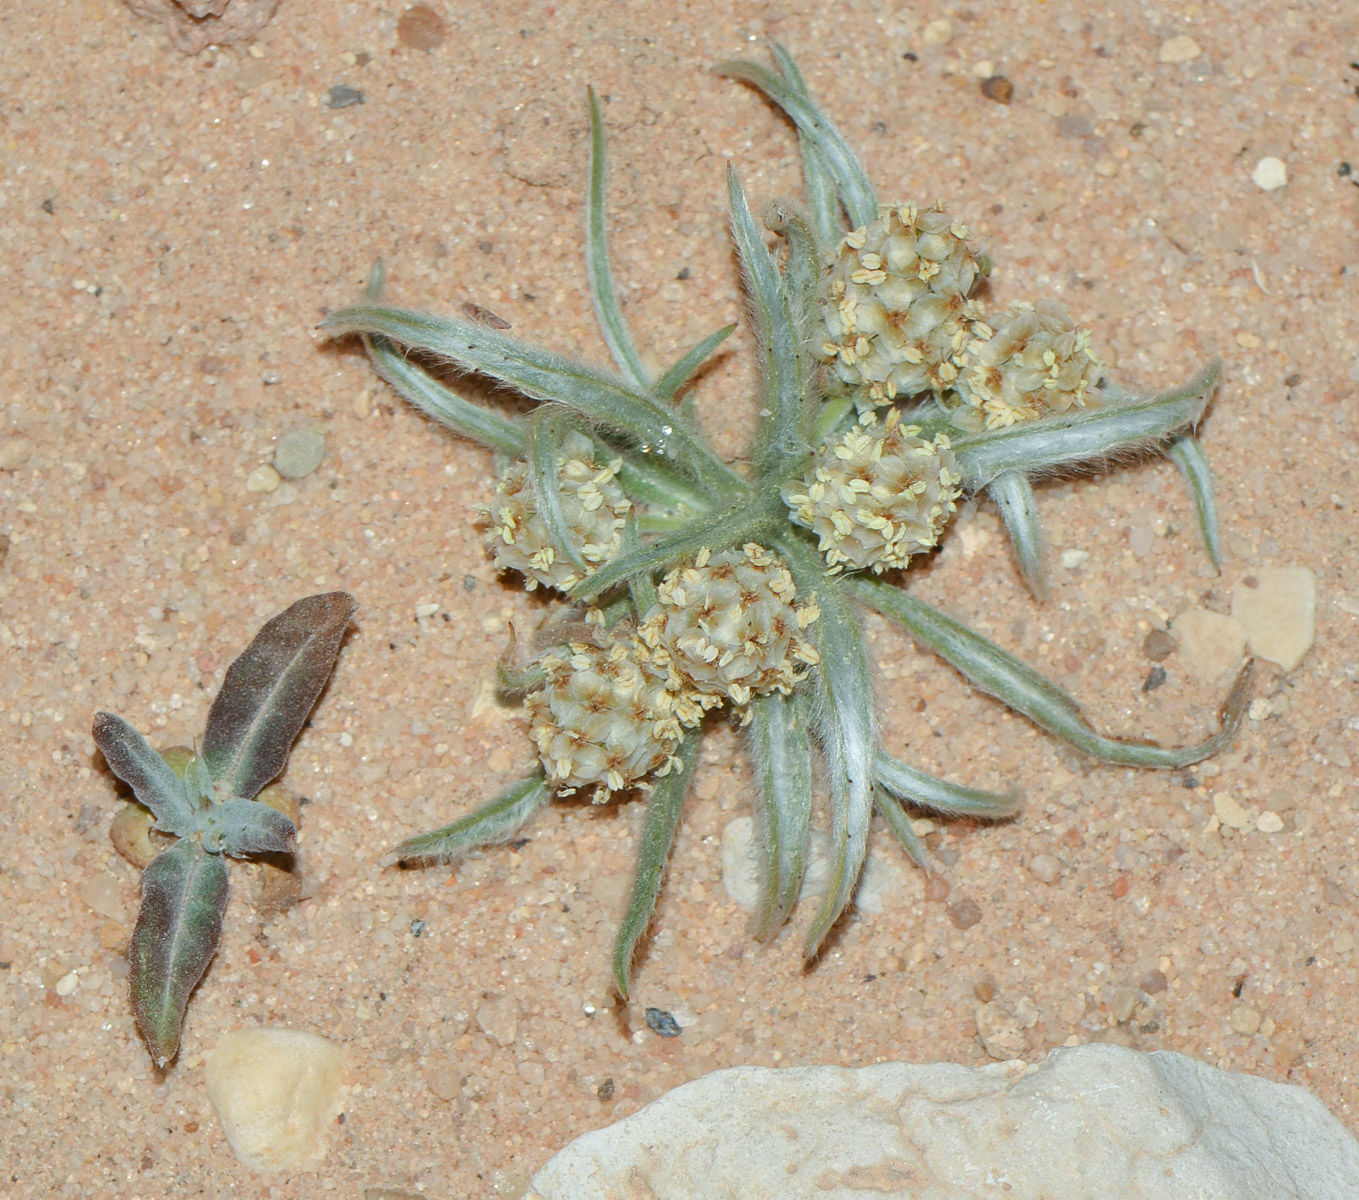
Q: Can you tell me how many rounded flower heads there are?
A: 6